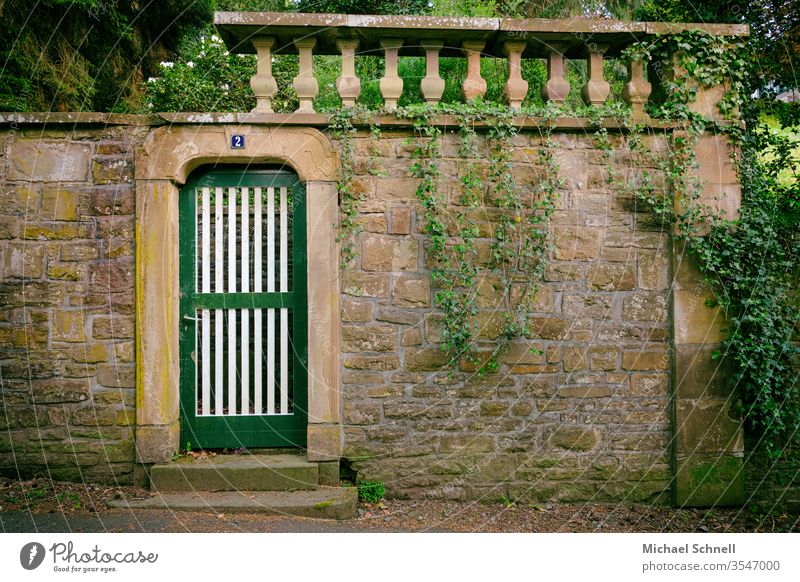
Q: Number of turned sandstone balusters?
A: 10